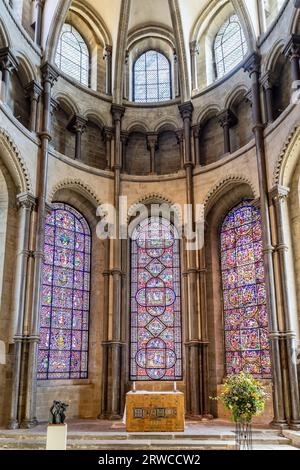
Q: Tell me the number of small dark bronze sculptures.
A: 1